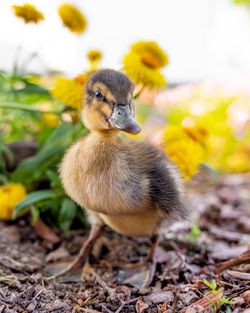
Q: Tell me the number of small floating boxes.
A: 0